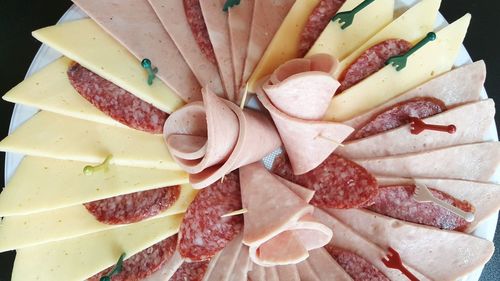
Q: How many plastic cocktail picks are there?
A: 9